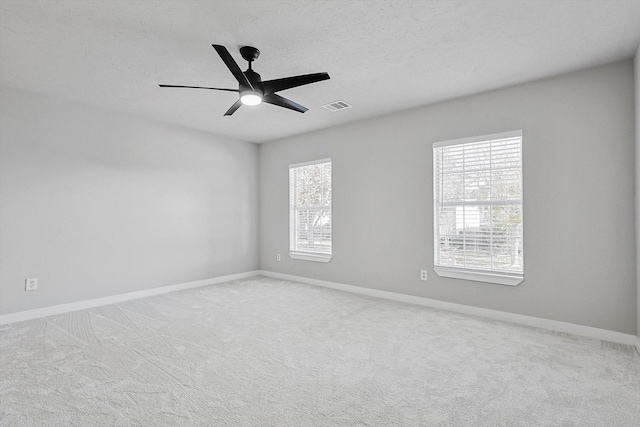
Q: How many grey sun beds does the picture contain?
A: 0